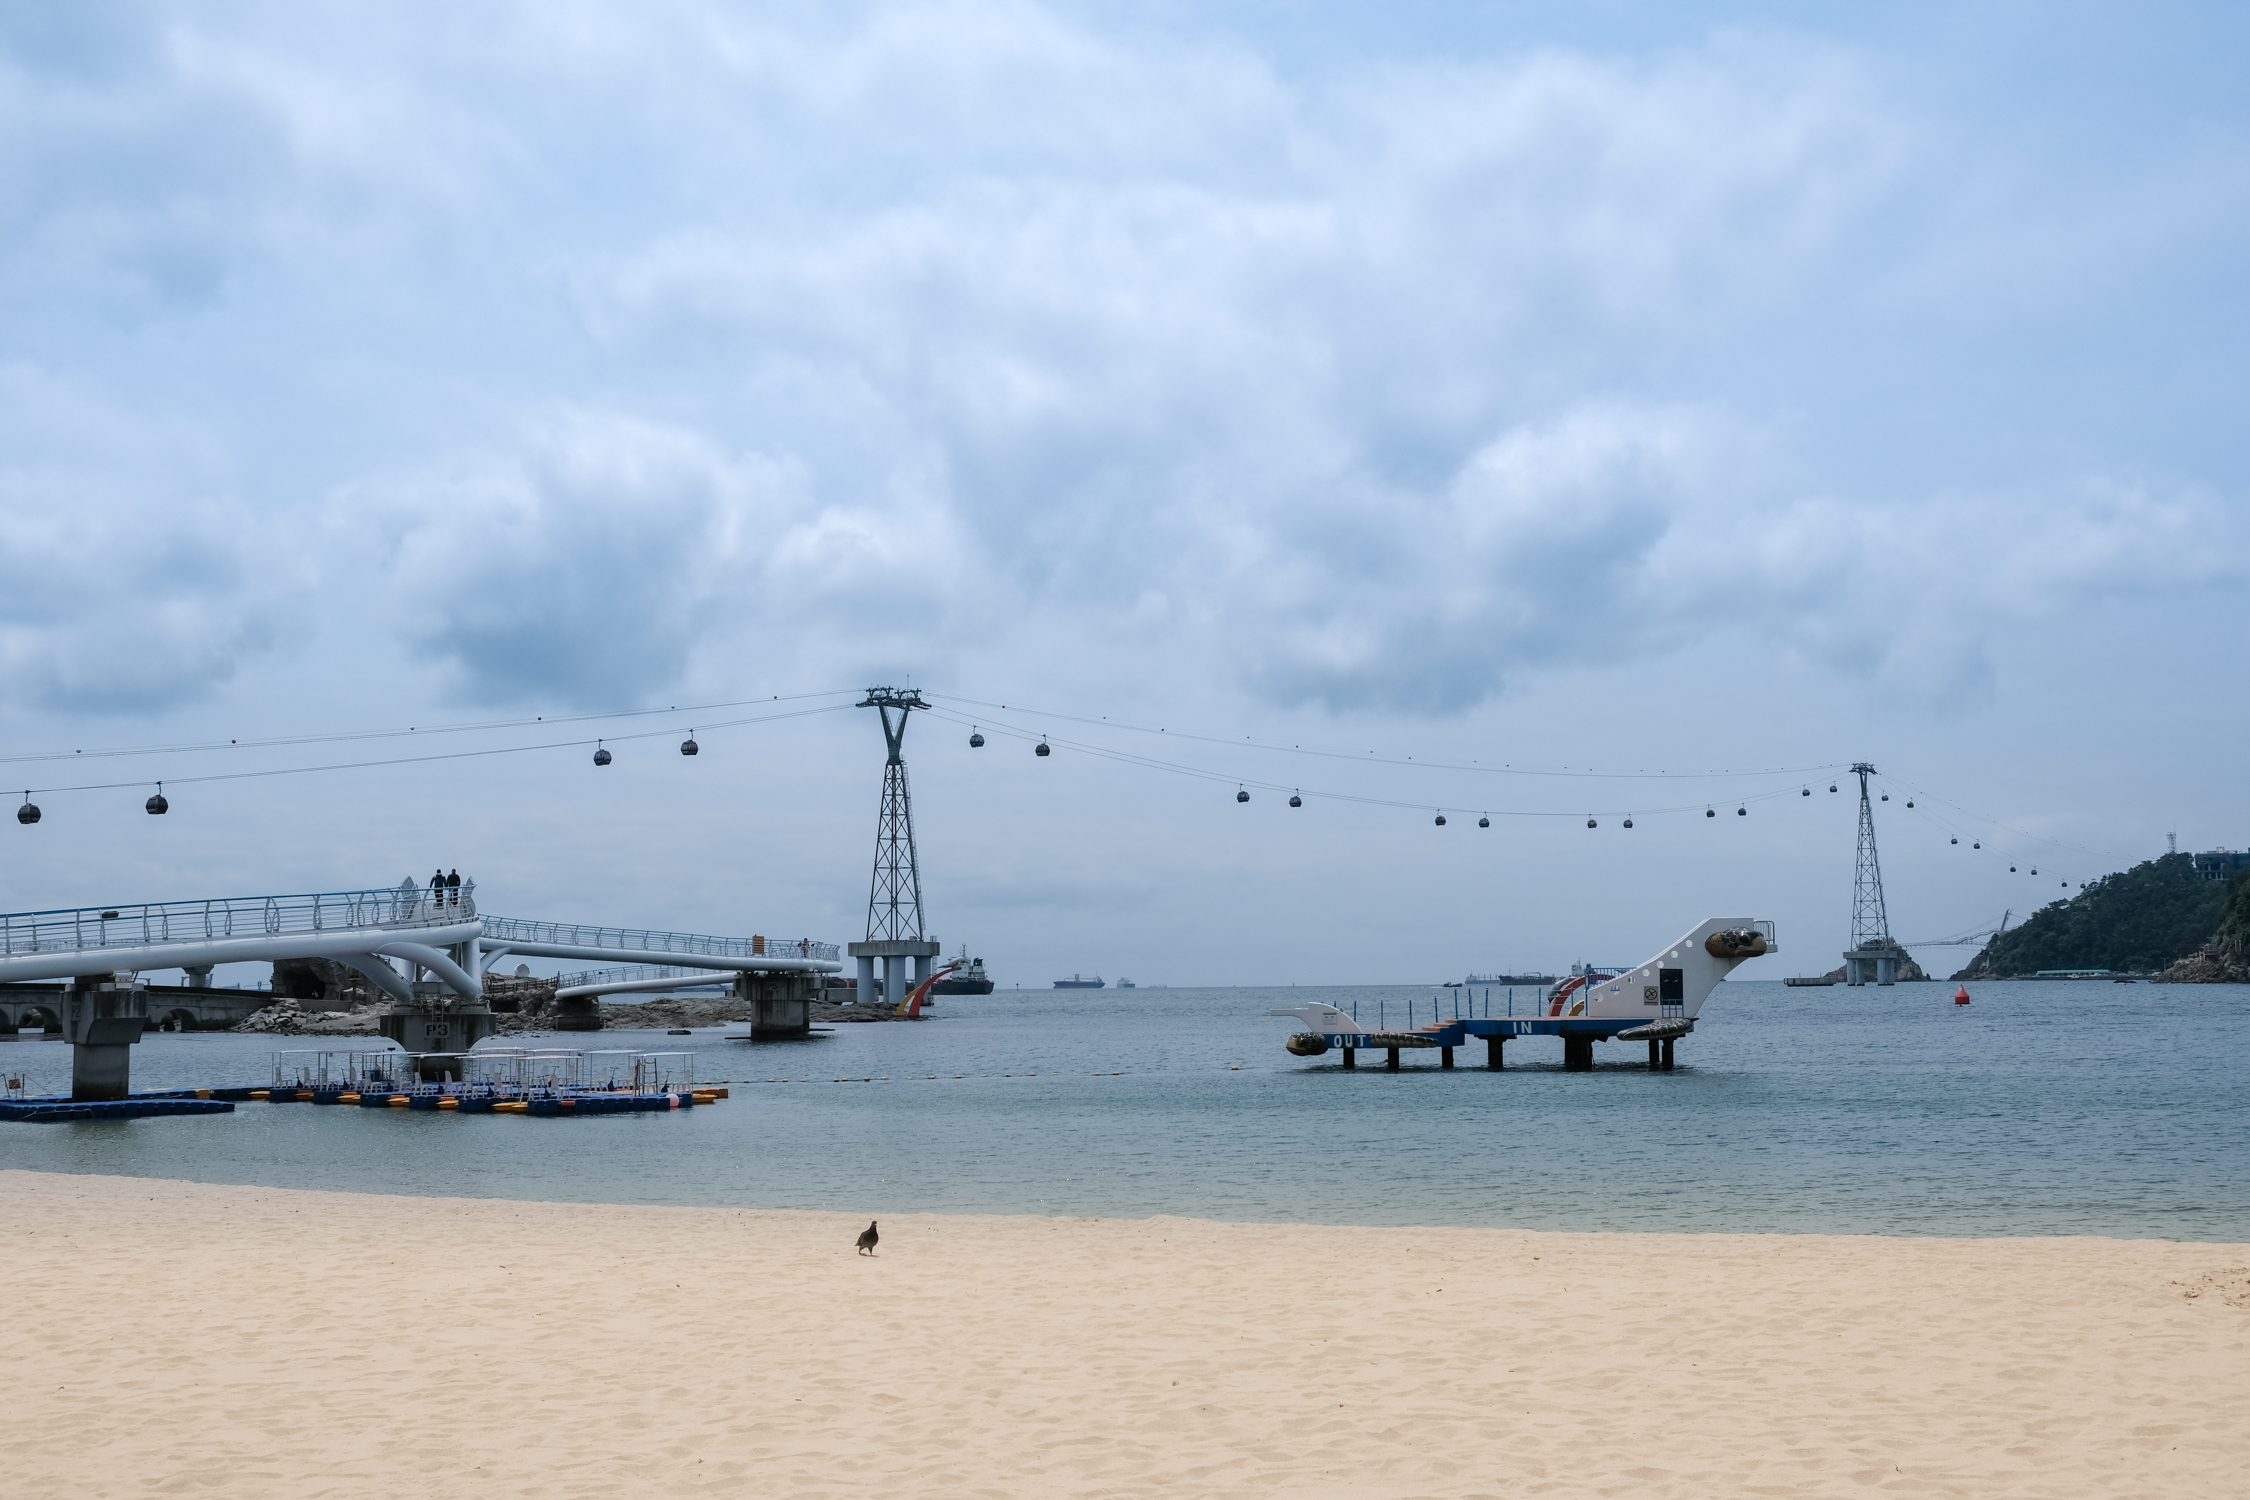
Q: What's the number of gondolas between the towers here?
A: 12